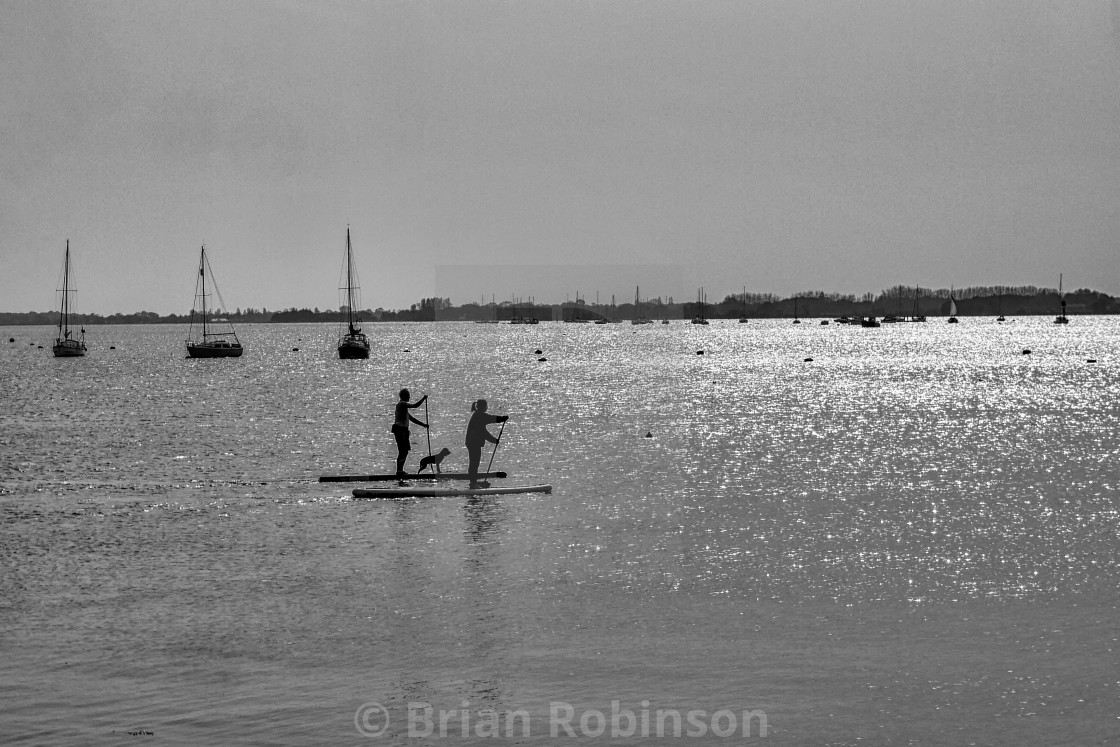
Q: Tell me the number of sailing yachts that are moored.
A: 3